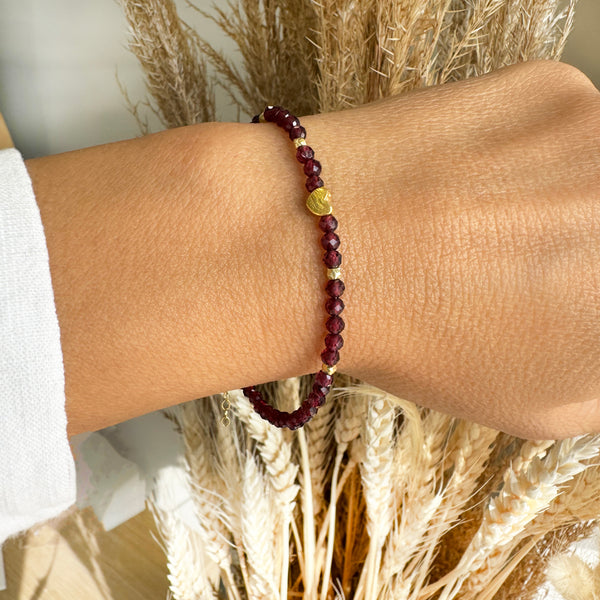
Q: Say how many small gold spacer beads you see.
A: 4